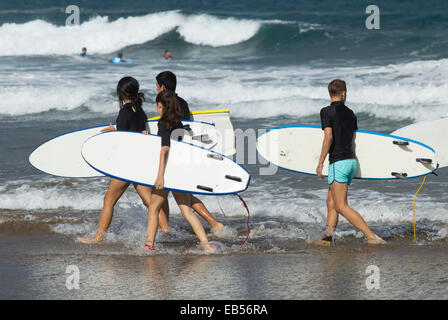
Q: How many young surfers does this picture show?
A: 4